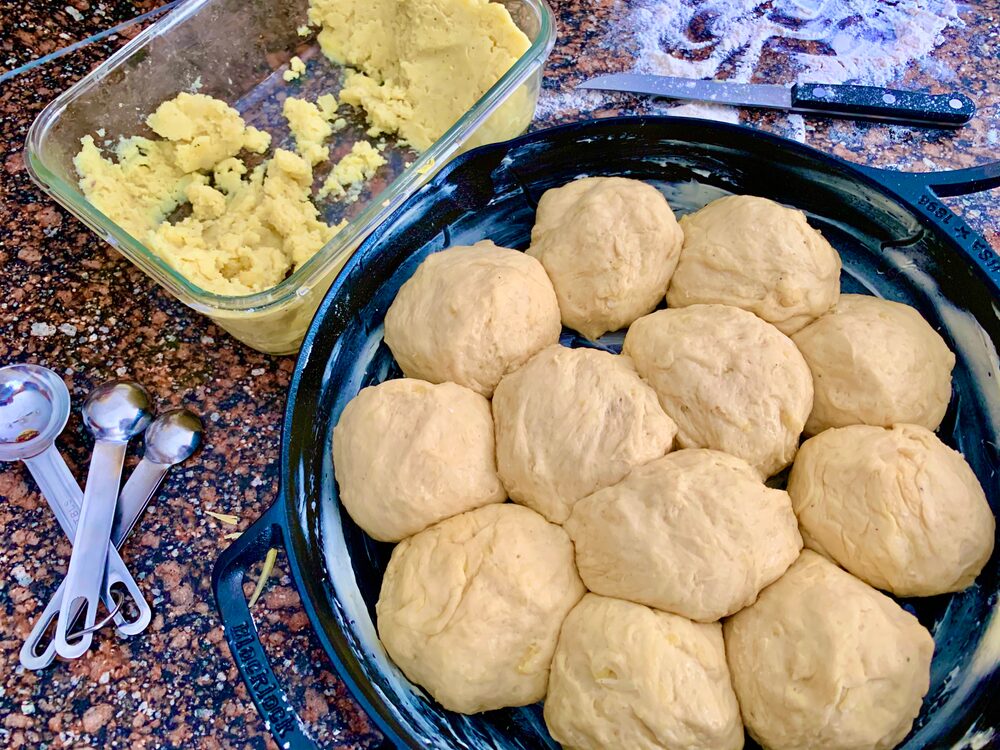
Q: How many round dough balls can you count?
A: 12